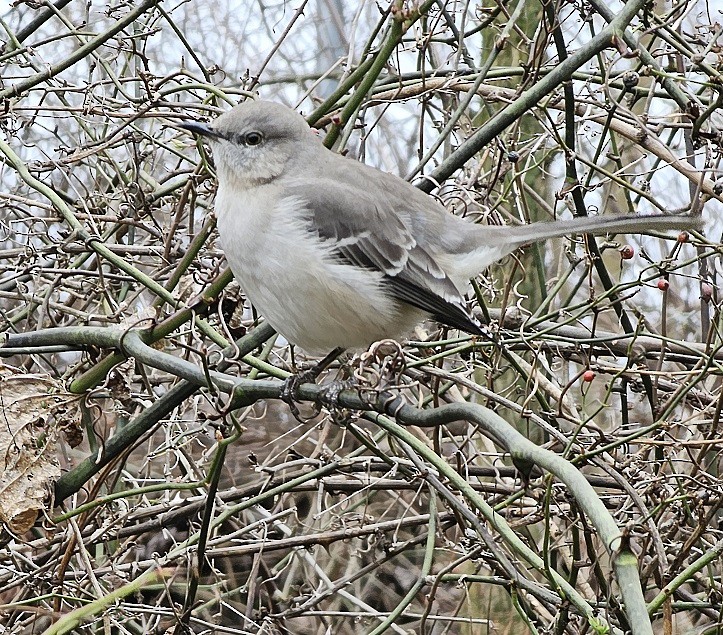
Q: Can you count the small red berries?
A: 5